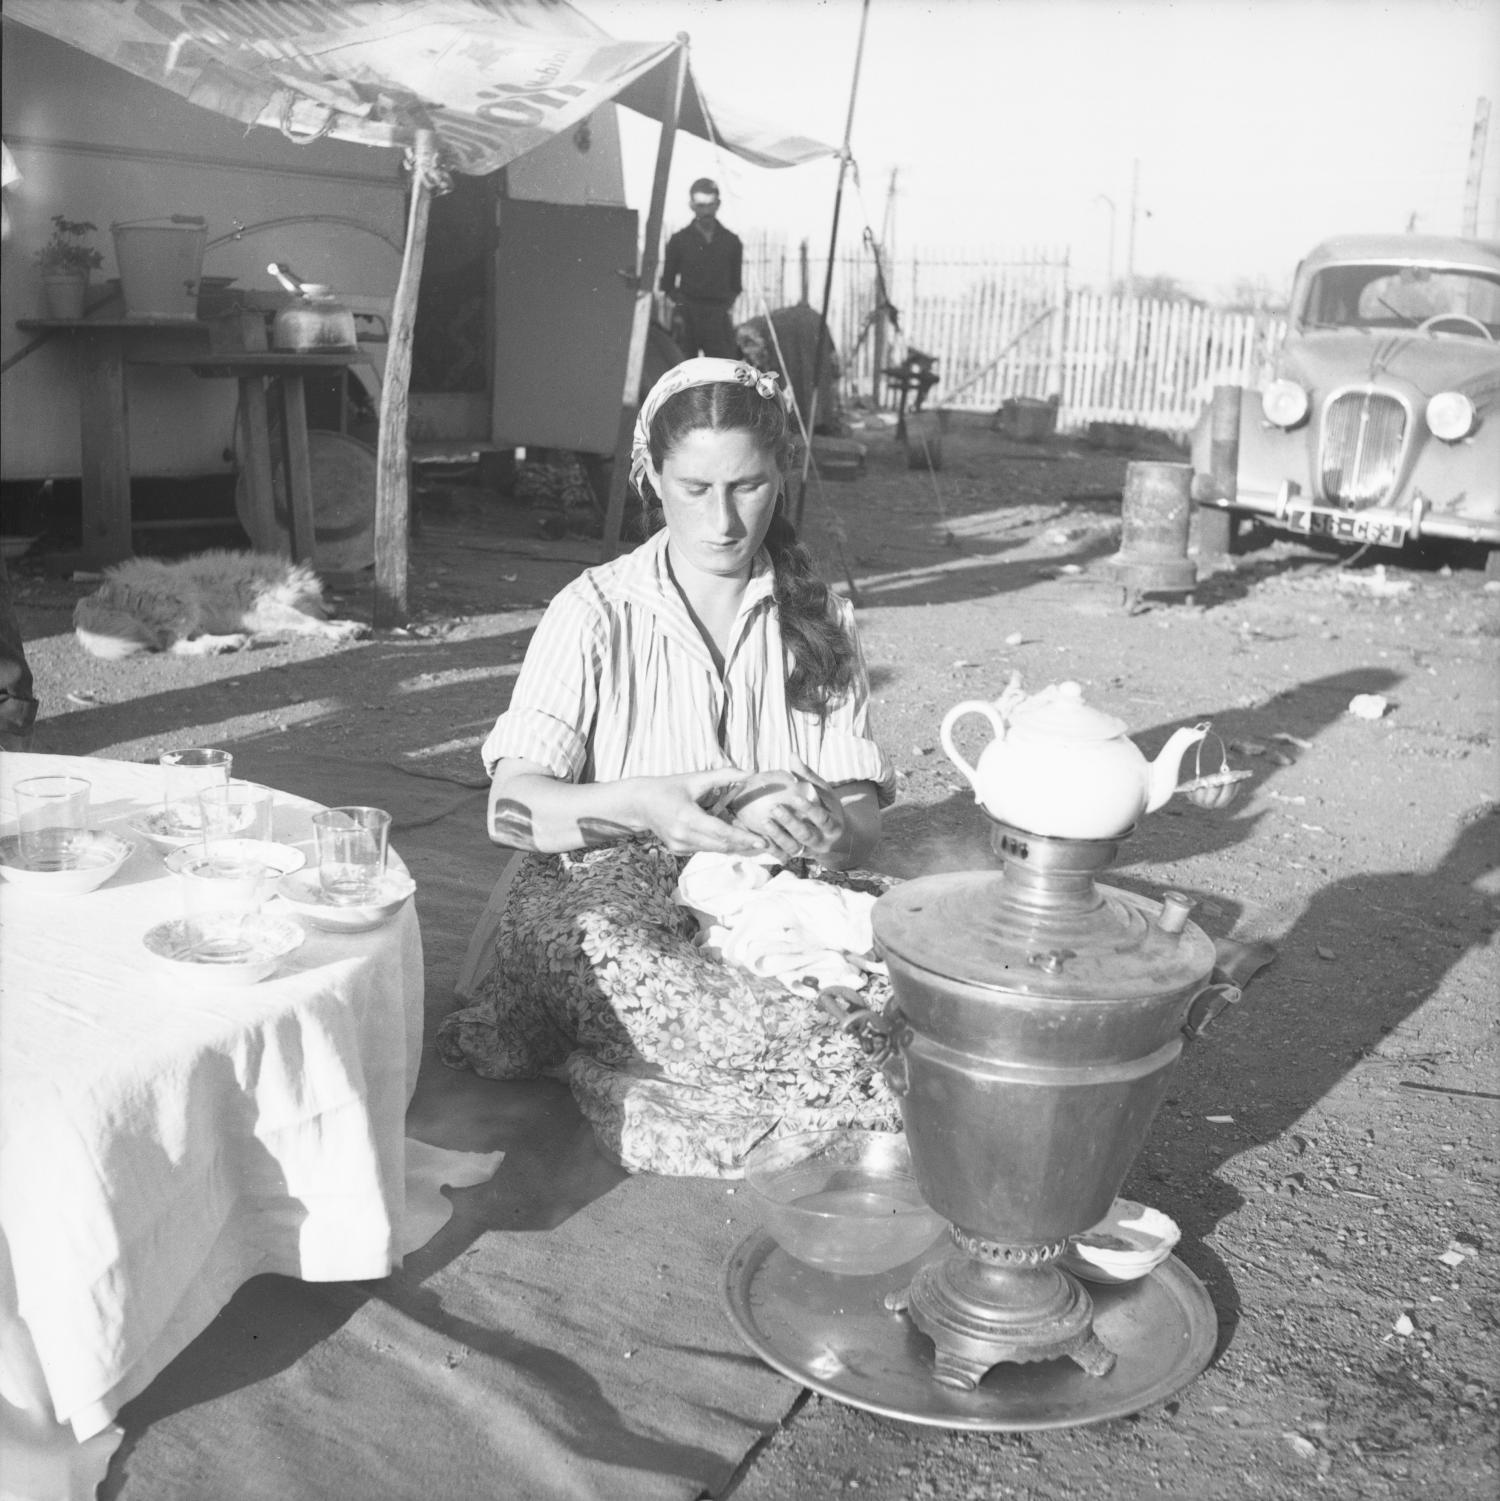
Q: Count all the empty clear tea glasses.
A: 5